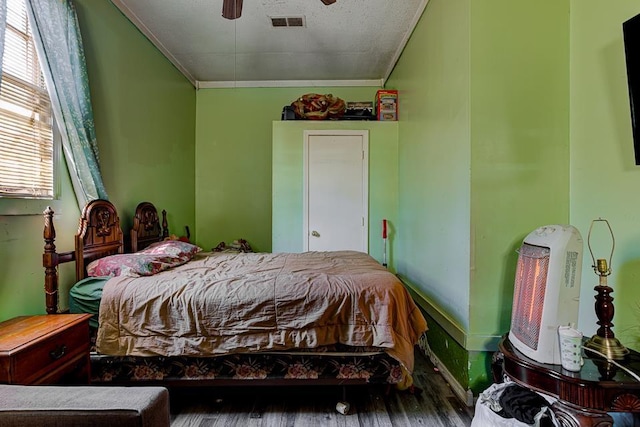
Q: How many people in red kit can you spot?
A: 0